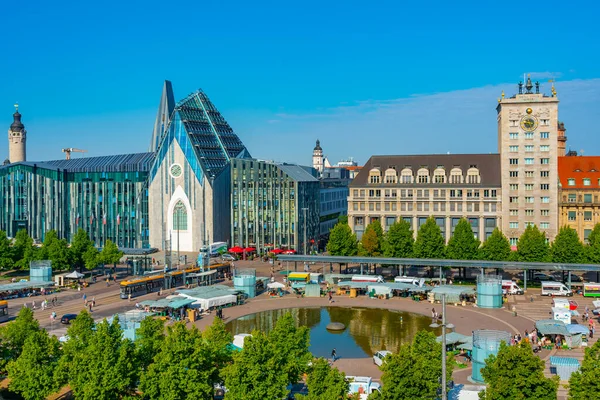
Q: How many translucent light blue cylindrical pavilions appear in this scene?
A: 5